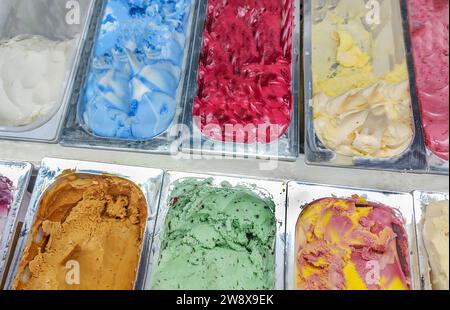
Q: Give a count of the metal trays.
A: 10